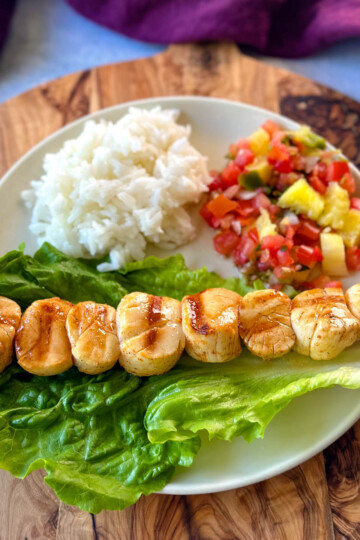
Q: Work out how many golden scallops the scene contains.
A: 8